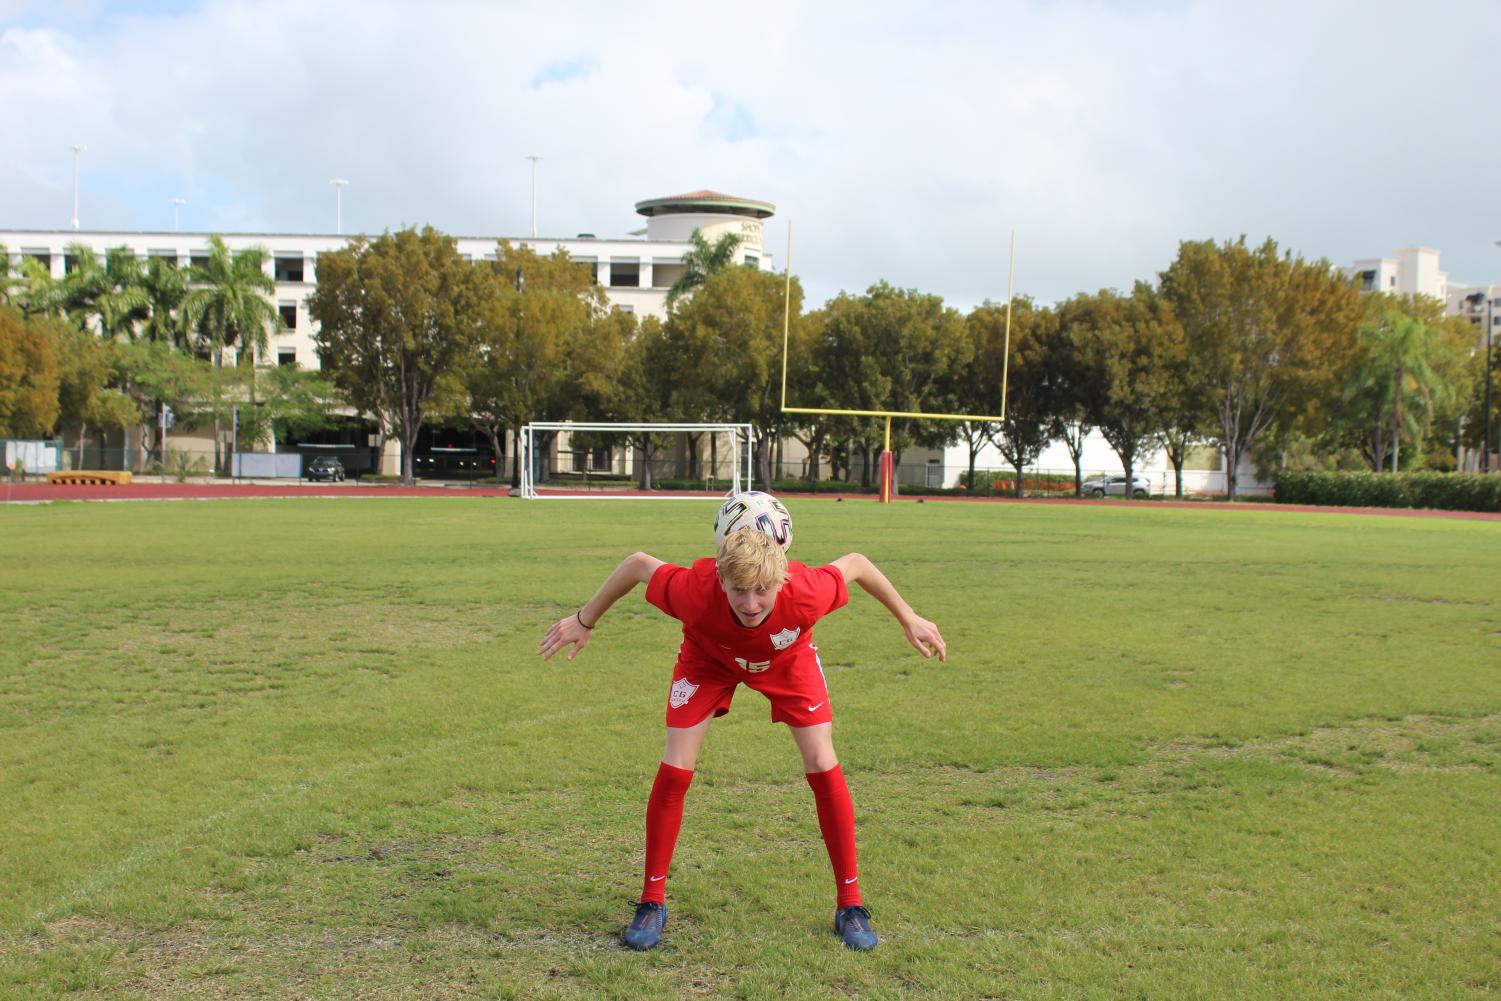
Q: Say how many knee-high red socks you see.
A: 2